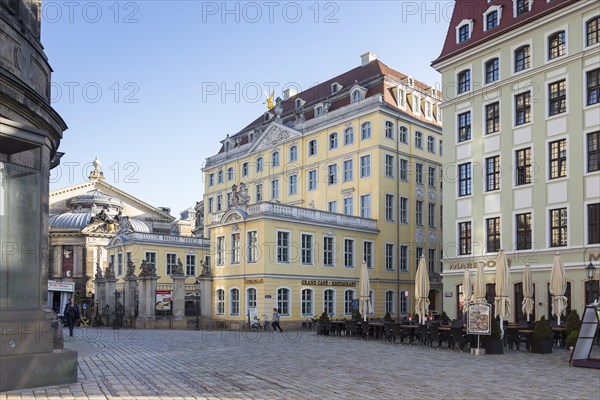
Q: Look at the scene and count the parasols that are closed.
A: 7